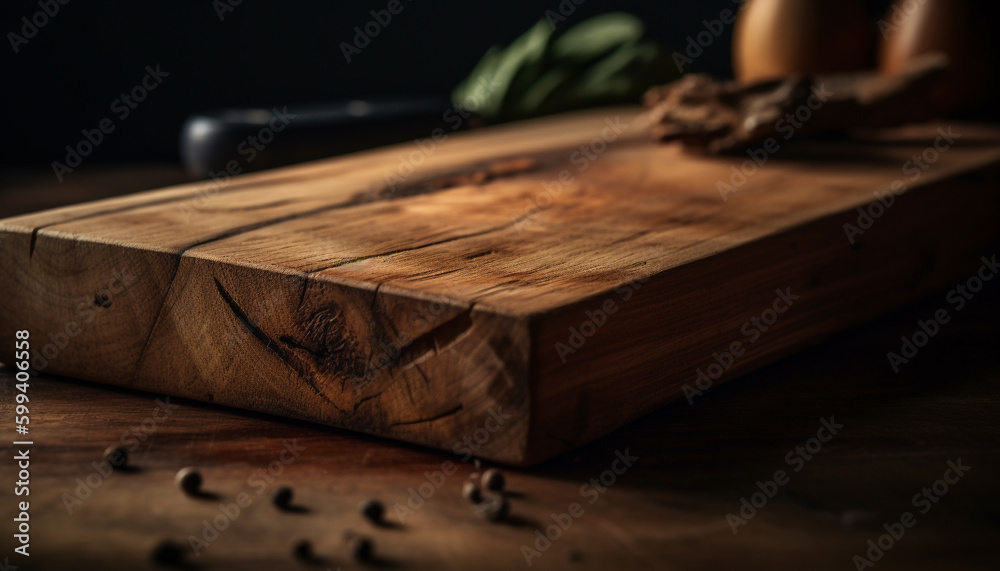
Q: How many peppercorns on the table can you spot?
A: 10